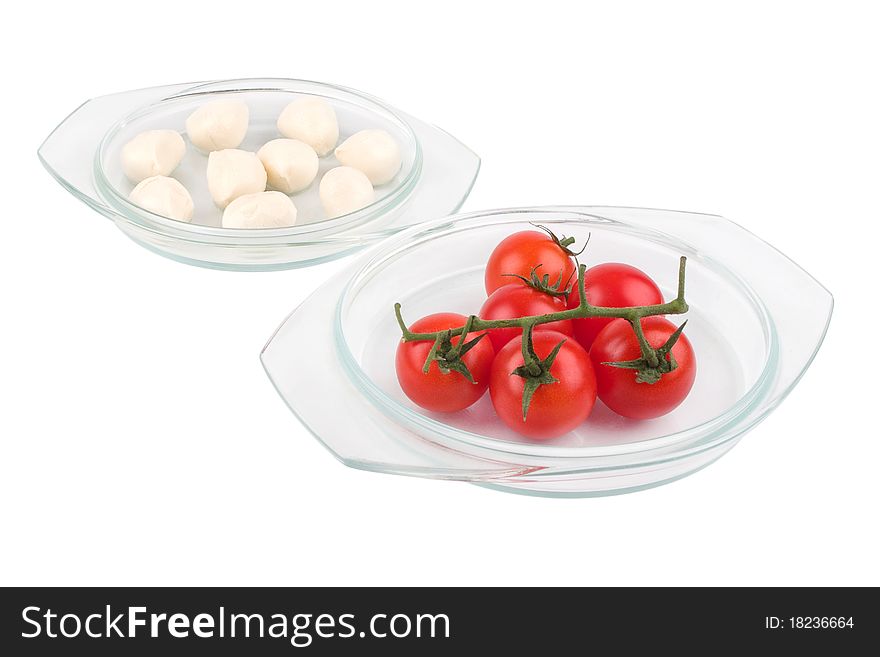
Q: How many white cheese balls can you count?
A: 9